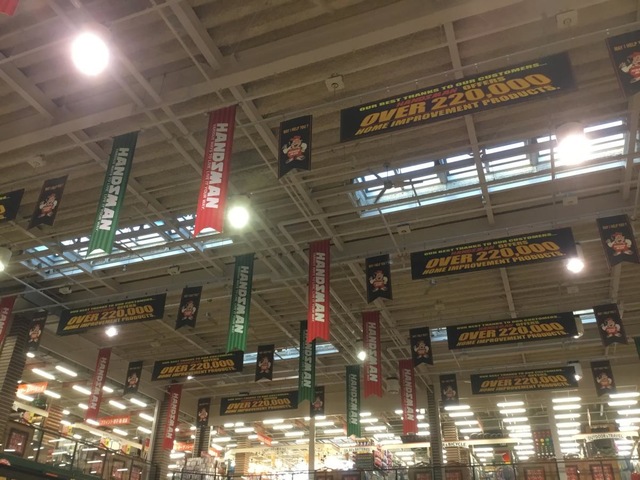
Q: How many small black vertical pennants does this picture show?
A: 15